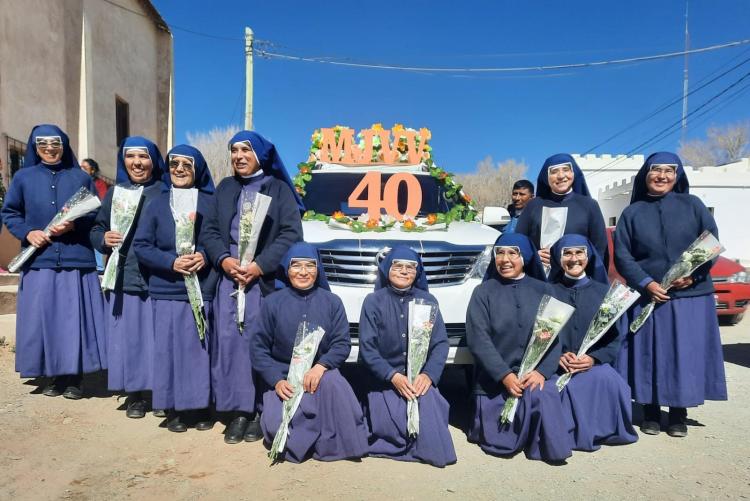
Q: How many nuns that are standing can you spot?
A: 6